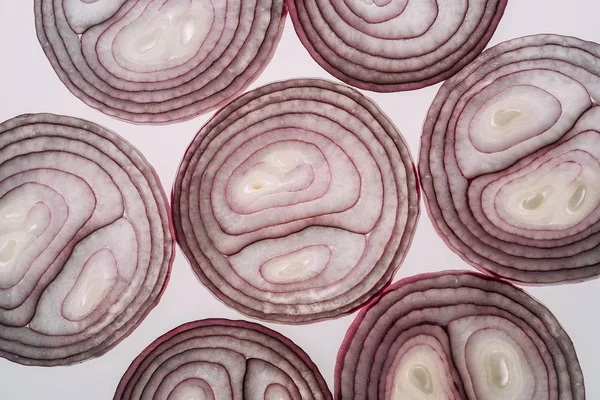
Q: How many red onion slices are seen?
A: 7